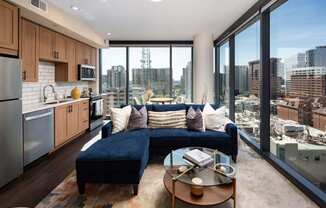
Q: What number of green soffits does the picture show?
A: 0